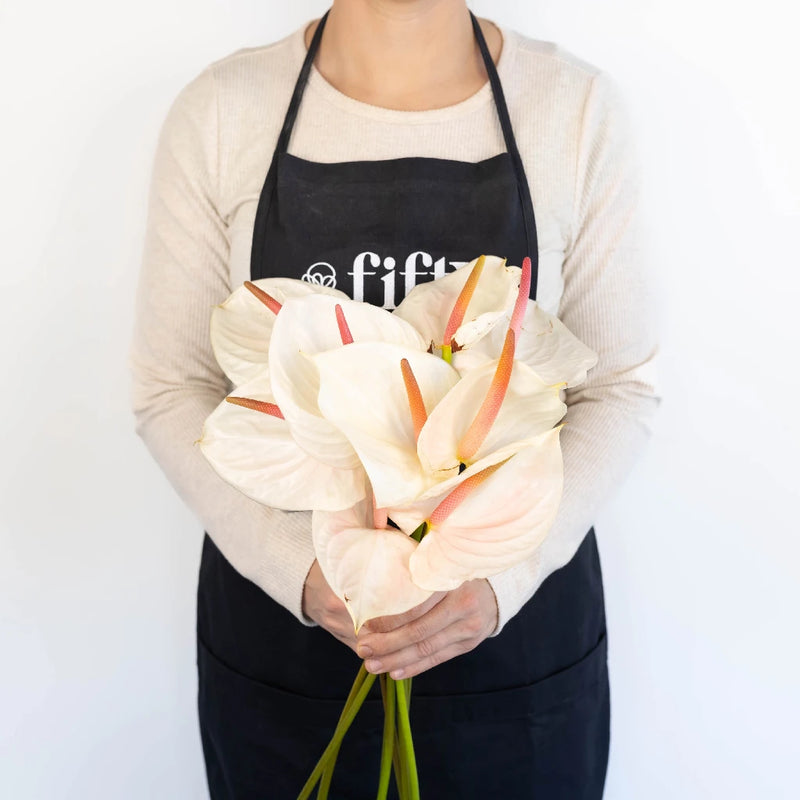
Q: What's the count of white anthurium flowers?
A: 9